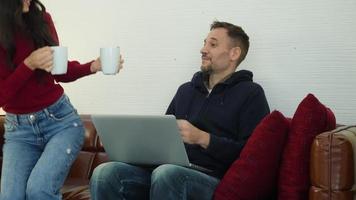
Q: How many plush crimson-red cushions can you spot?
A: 2